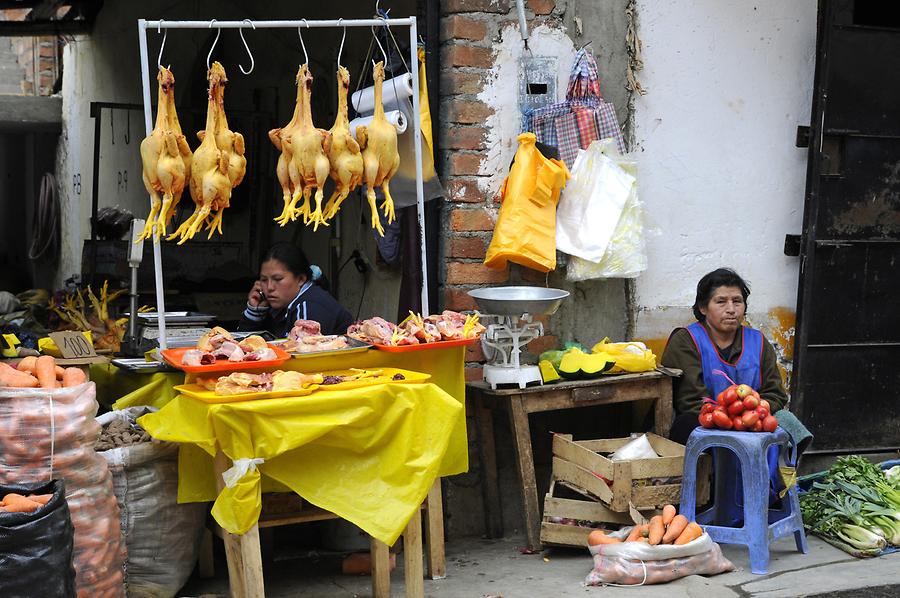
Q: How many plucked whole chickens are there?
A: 8